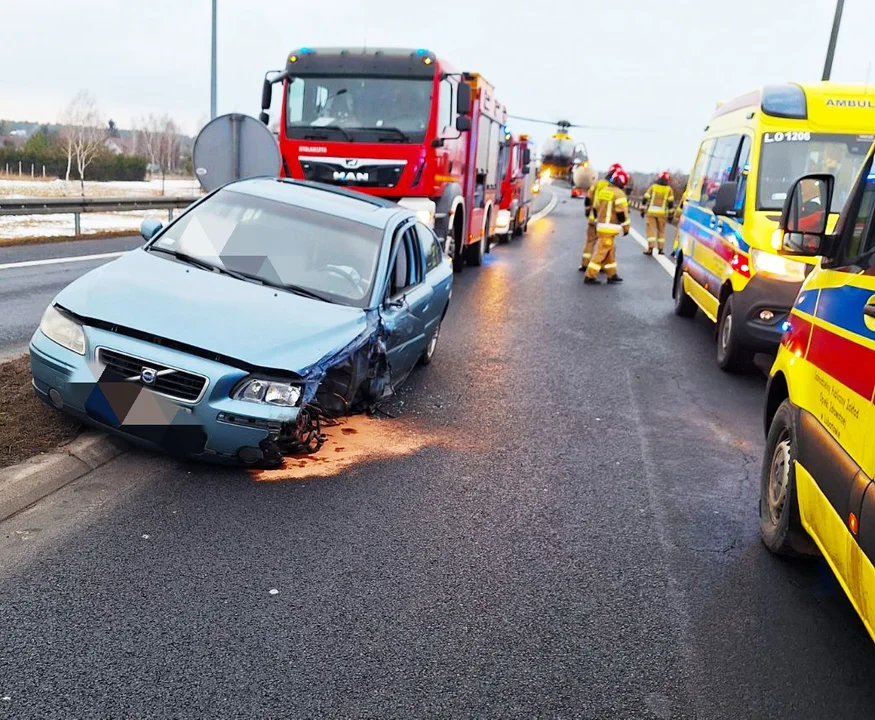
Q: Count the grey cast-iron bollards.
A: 0